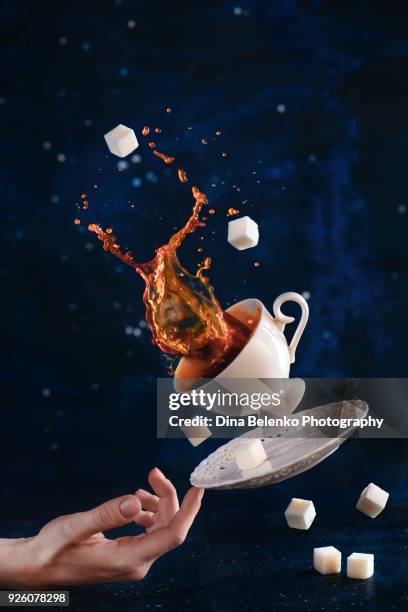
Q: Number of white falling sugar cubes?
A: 8